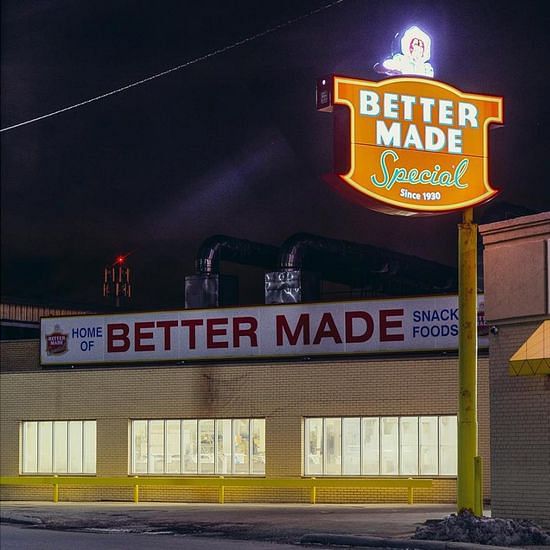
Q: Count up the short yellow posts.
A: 5